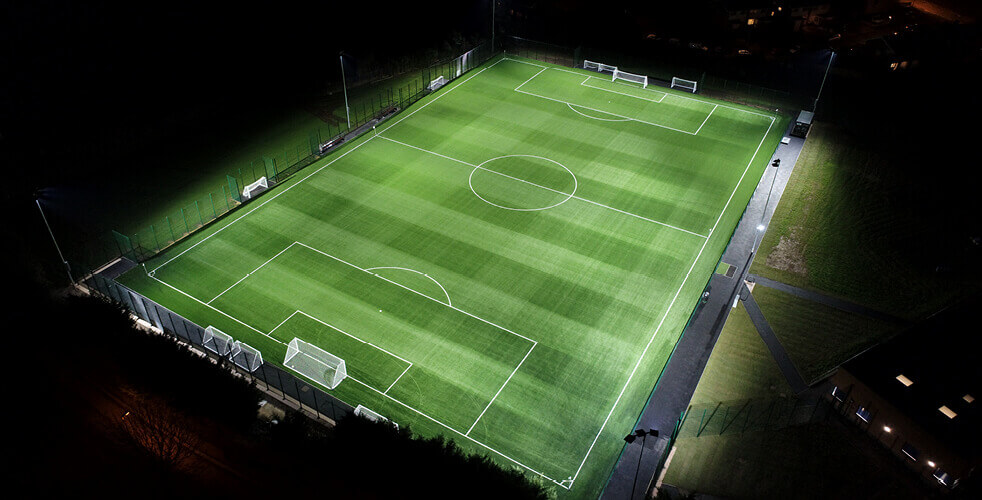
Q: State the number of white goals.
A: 10